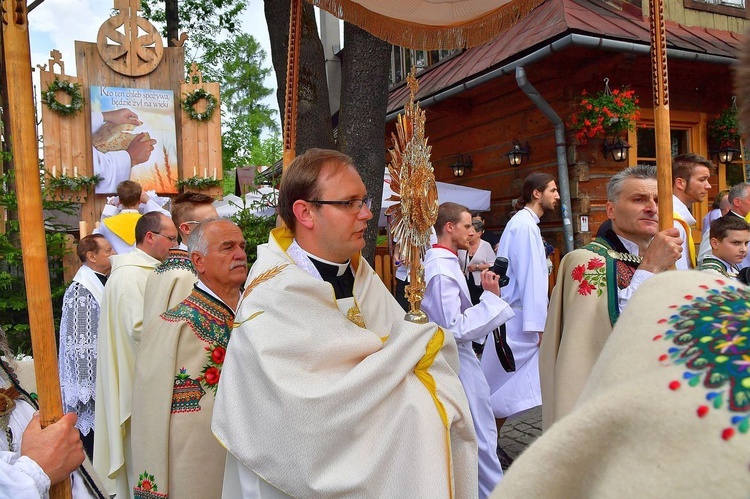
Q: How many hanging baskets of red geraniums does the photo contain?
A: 2